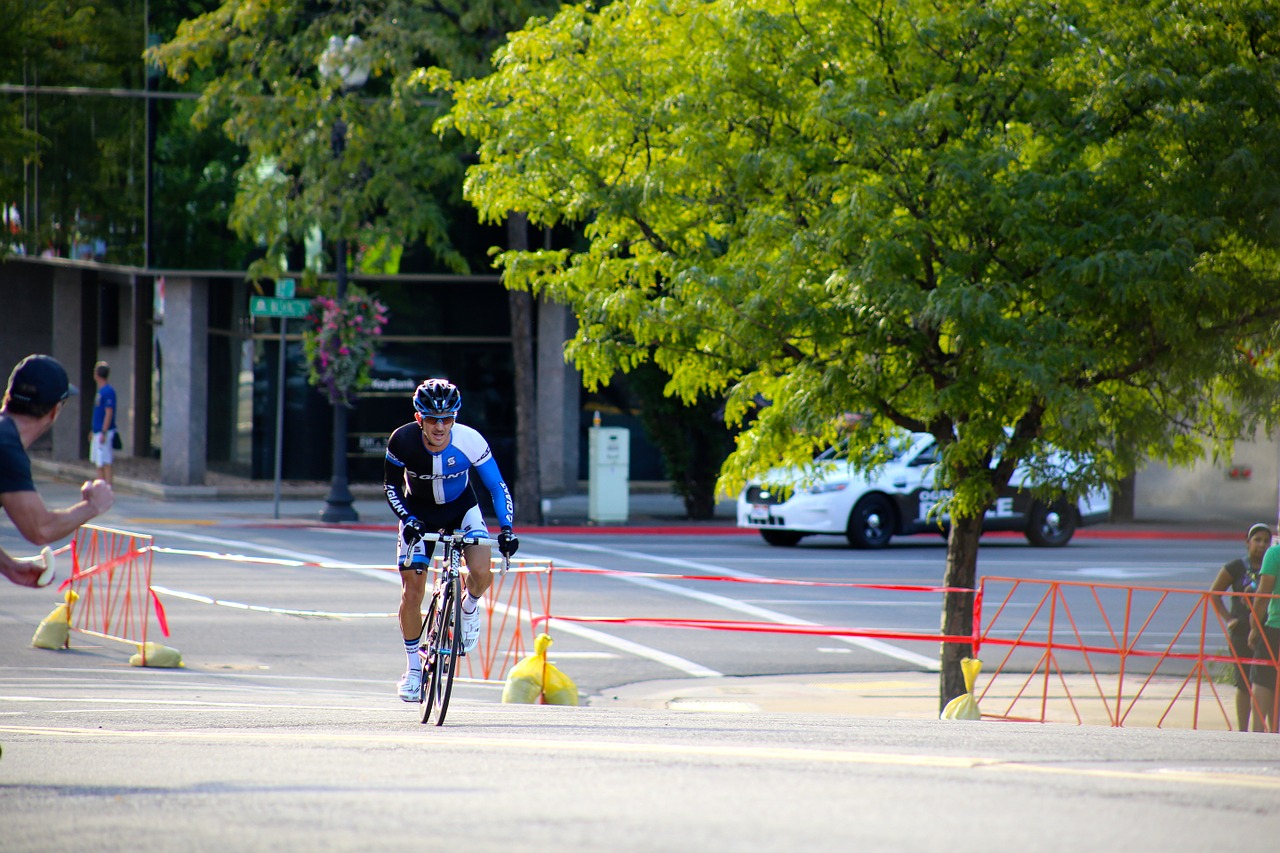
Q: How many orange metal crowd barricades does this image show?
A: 3